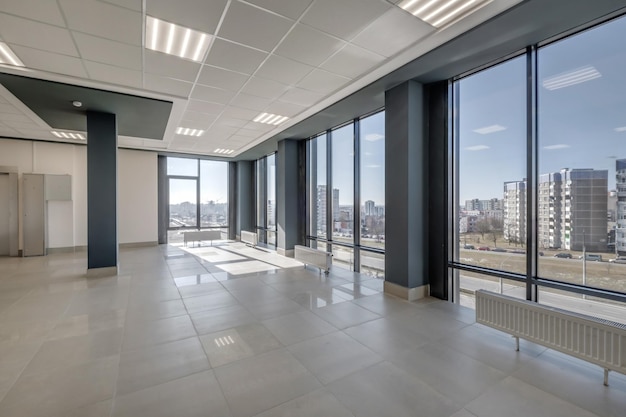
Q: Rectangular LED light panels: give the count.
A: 7